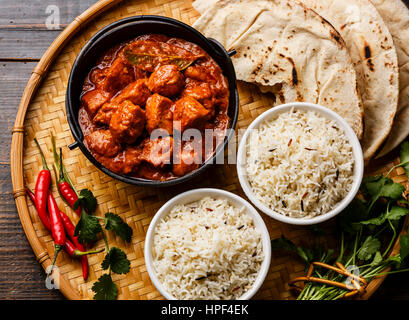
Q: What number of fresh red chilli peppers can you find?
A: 5